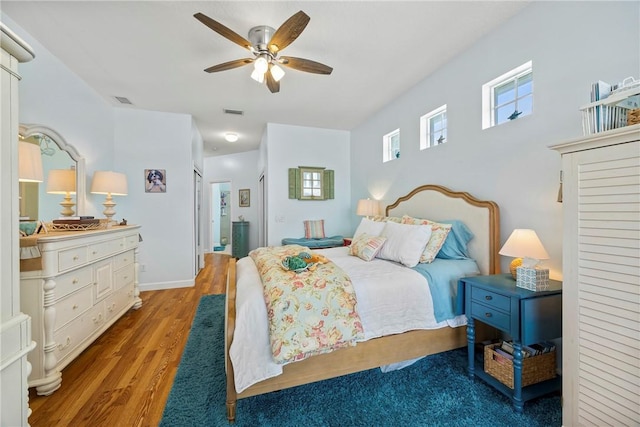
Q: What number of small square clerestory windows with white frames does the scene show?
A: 3